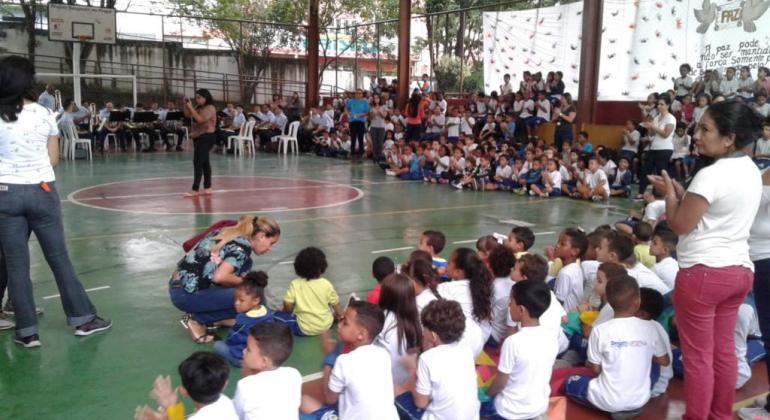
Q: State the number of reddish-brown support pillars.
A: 3